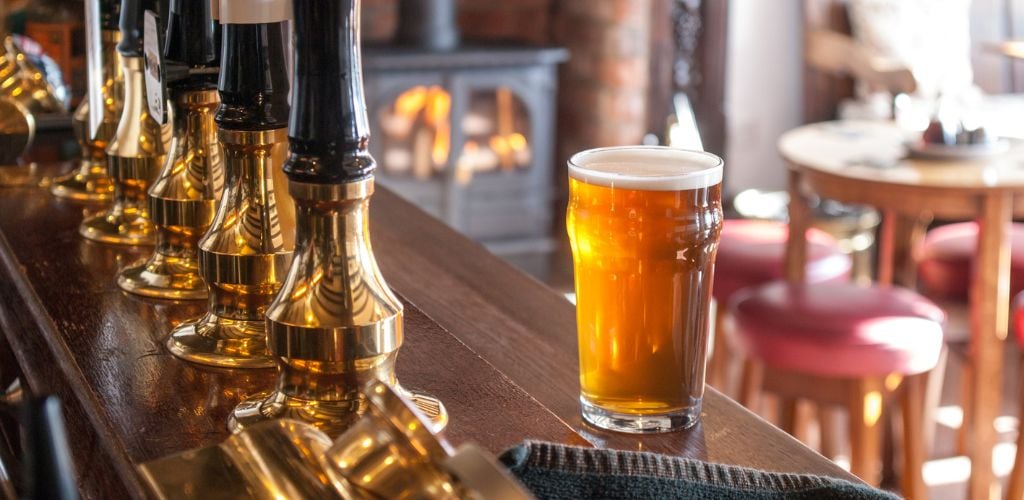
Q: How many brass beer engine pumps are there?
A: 5